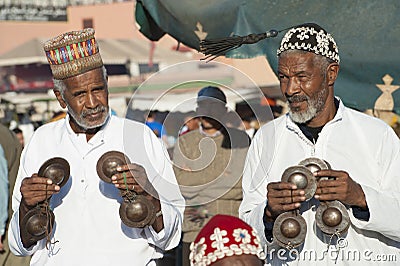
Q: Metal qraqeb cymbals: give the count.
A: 8